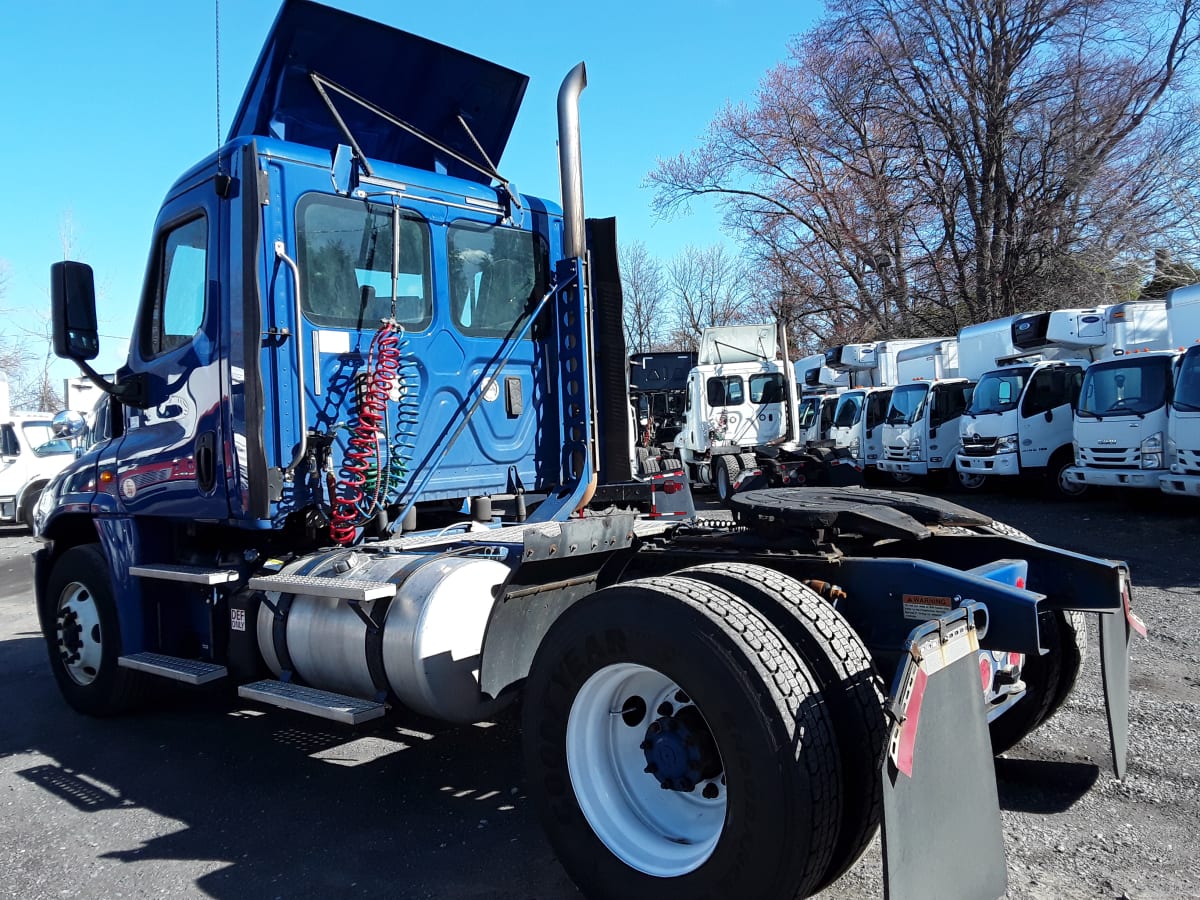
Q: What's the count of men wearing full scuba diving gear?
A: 0